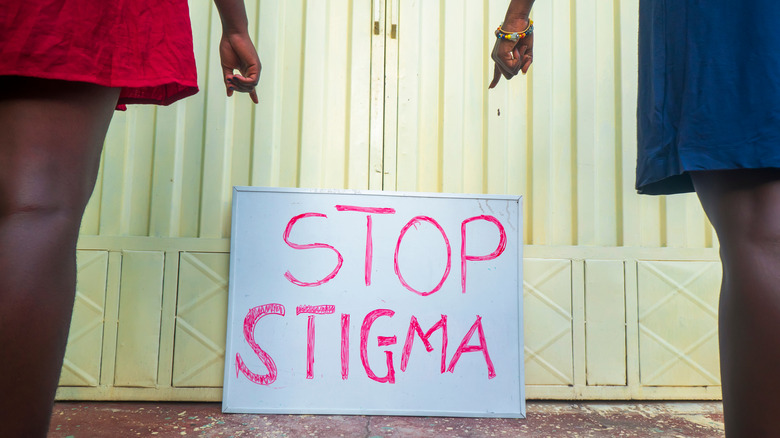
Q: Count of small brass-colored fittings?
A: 2